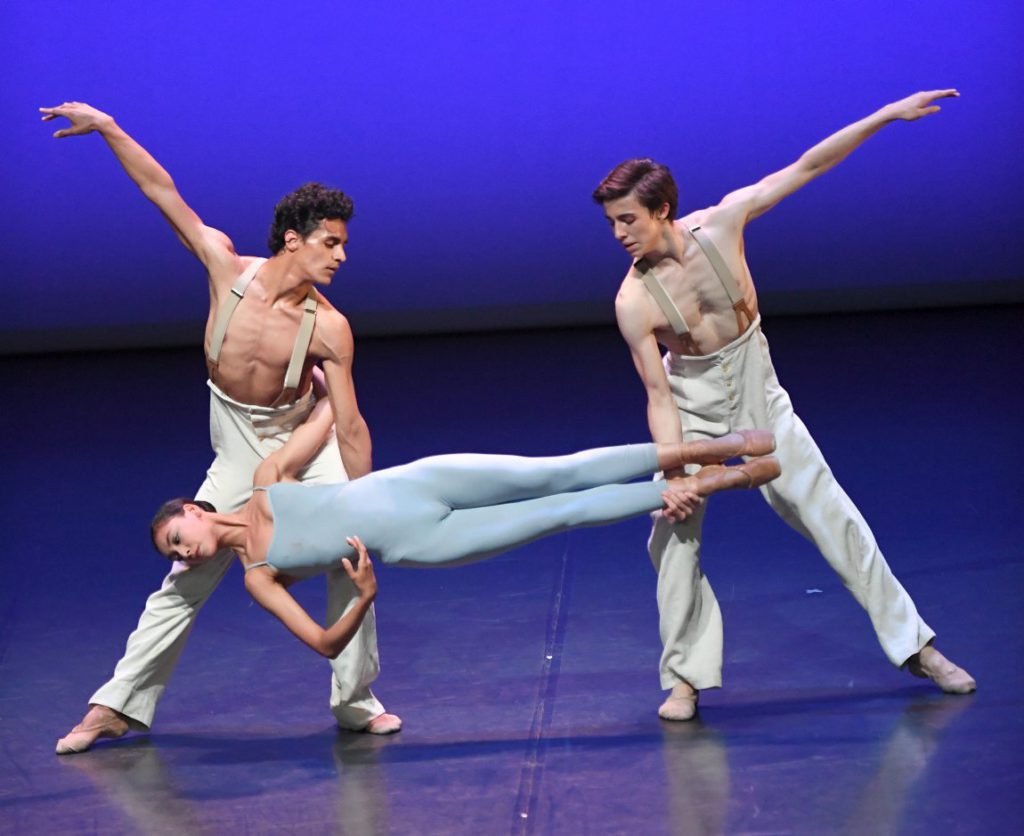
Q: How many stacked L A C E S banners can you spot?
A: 0